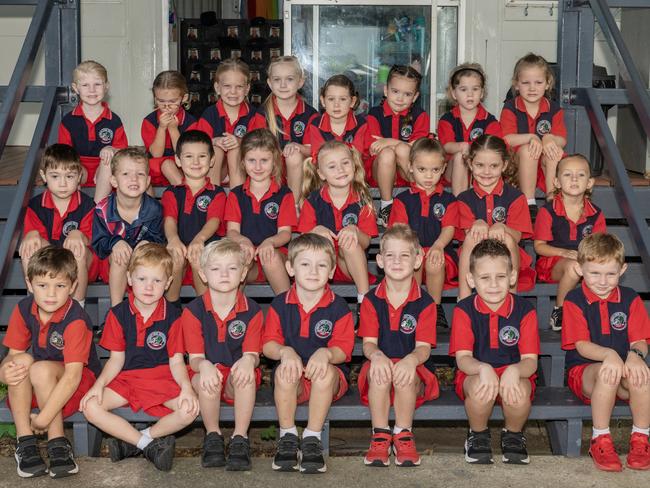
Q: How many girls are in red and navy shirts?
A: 13